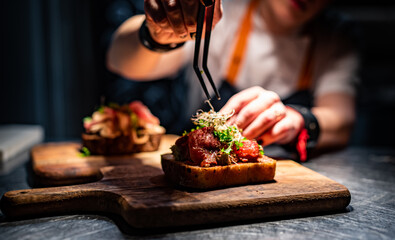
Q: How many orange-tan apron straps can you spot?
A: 2